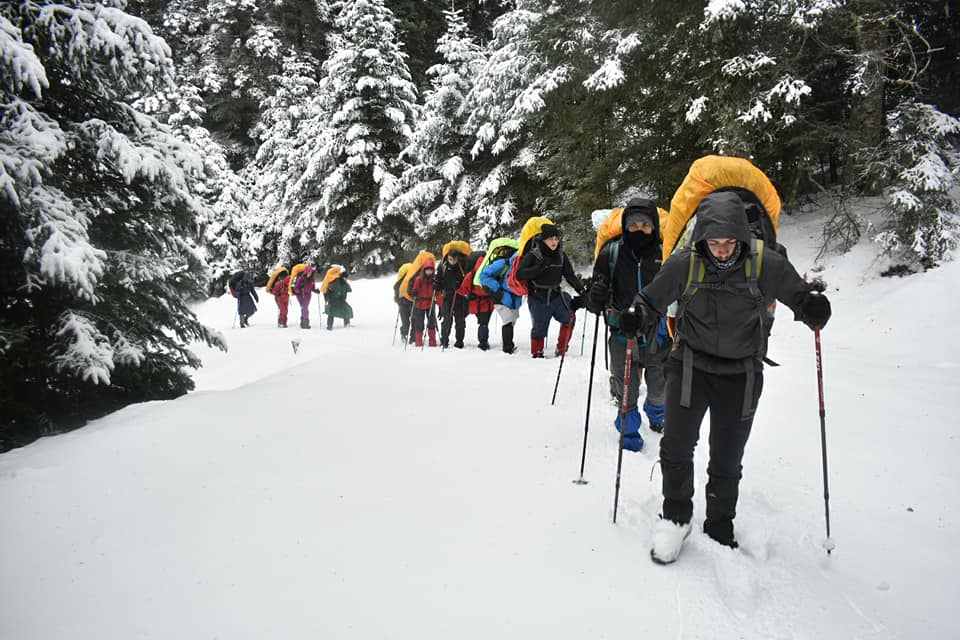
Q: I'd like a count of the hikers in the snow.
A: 12